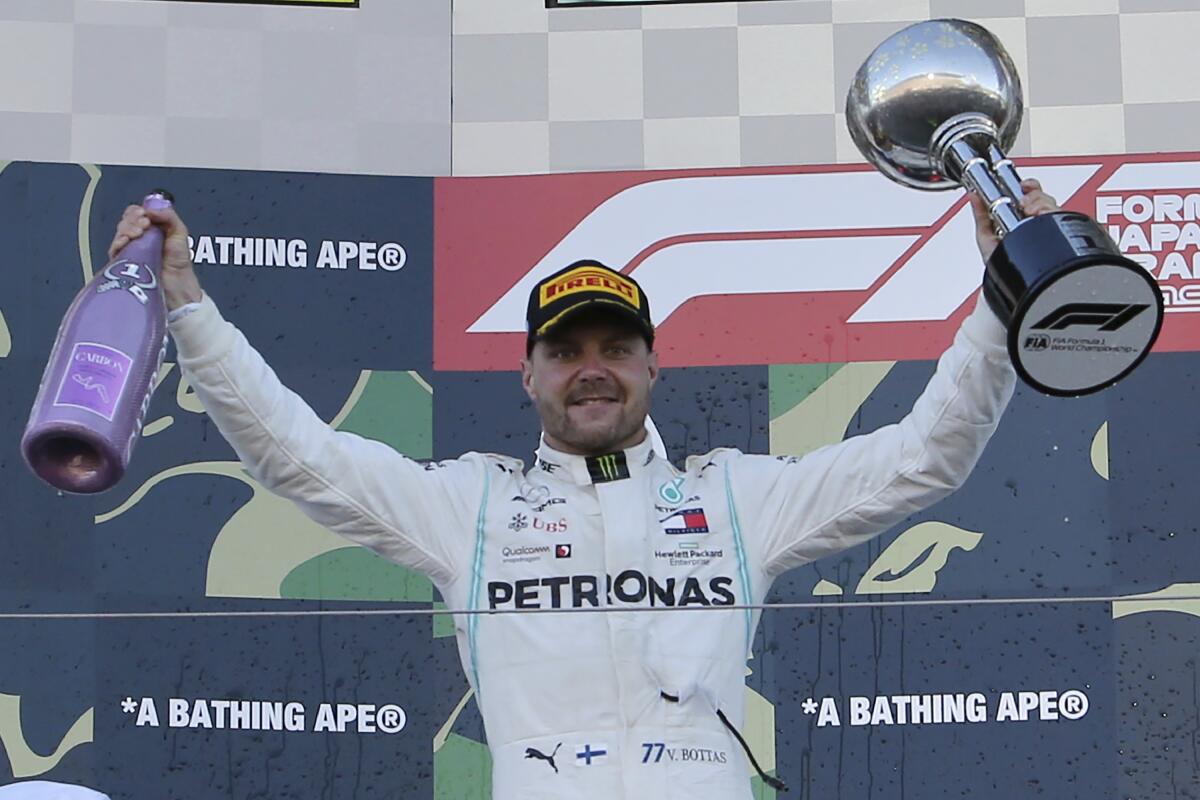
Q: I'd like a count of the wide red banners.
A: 1